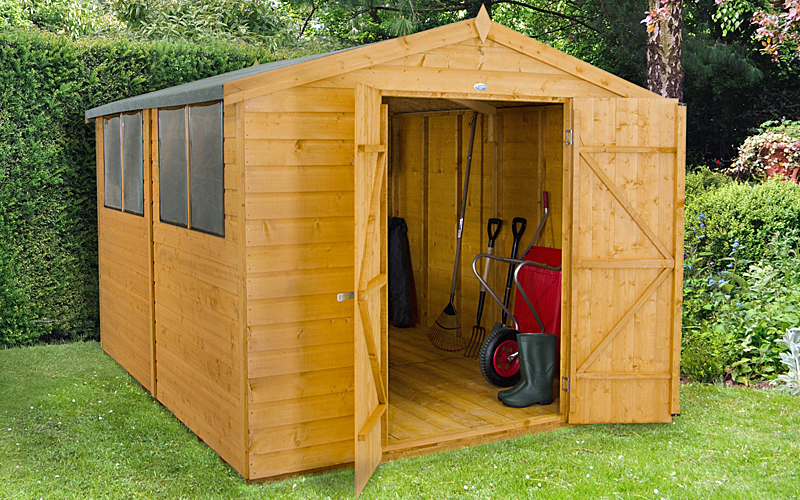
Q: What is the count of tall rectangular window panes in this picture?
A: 4